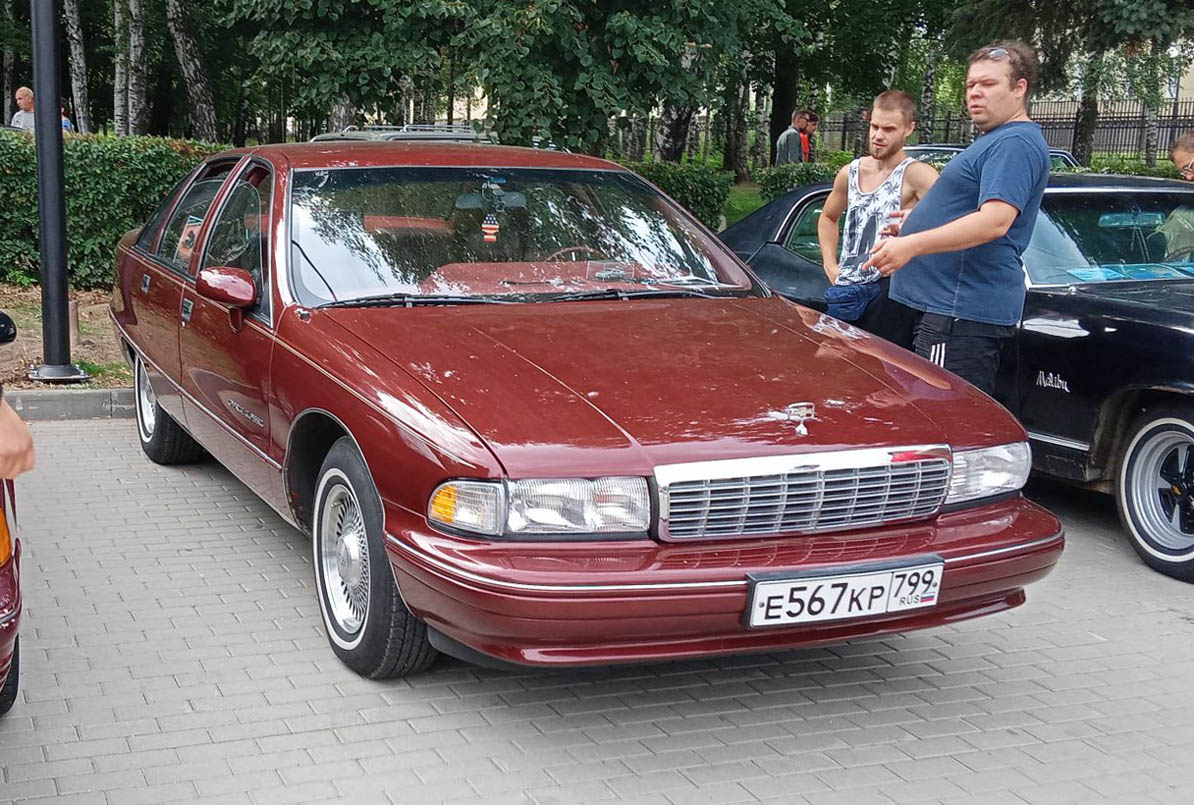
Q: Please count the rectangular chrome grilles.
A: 1